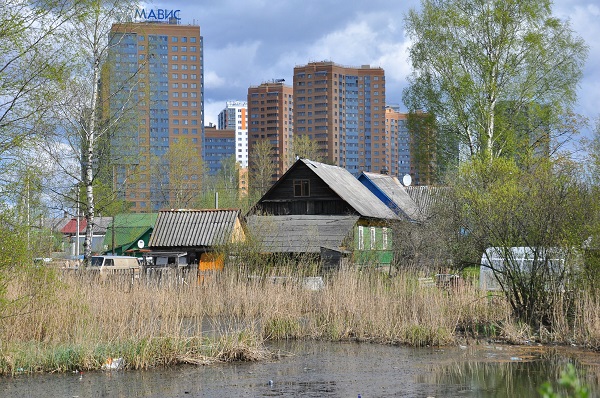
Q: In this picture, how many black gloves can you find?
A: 0